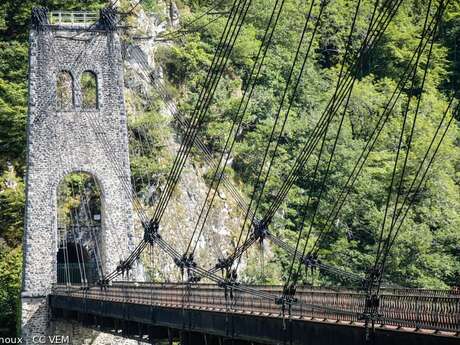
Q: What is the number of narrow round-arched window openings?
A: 2